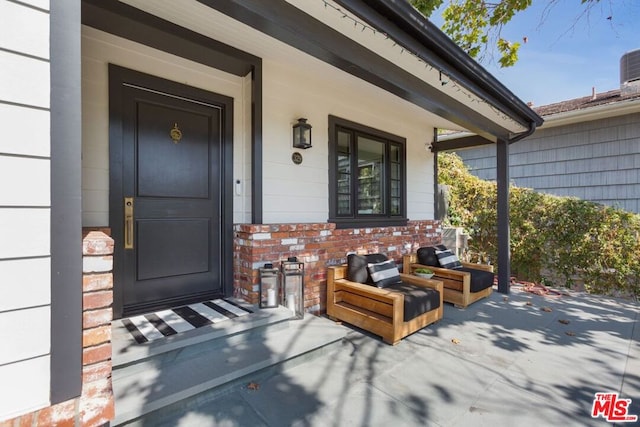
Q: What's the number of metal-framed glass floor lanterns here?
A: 2